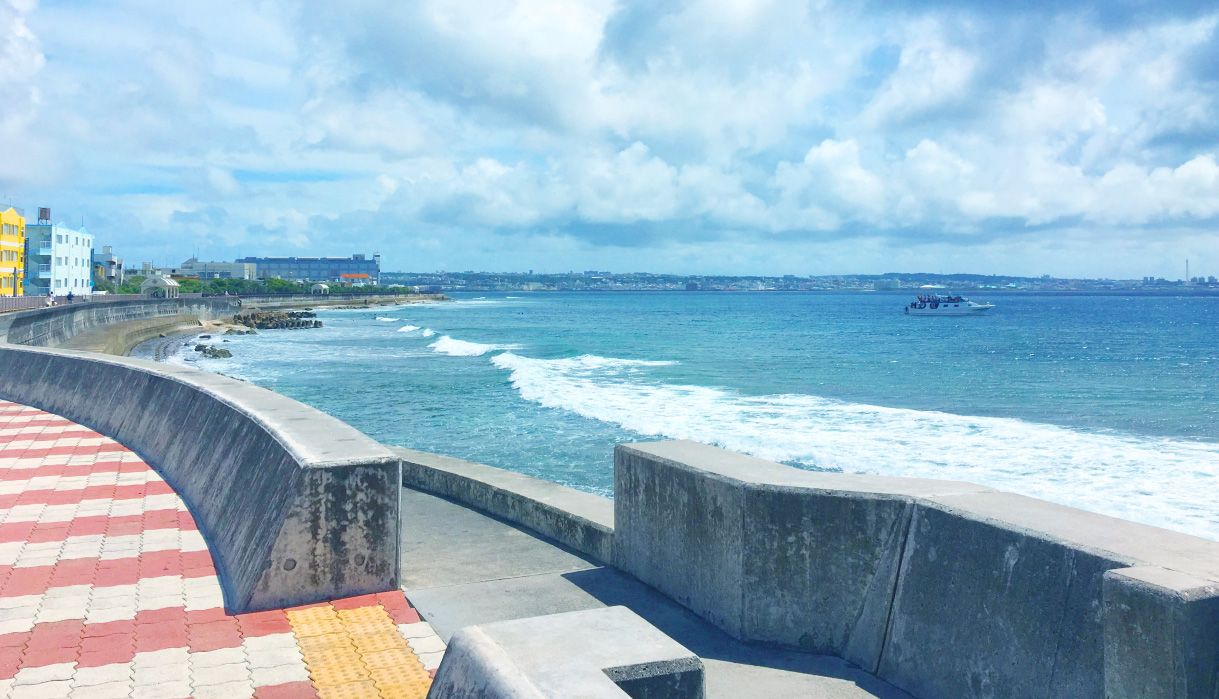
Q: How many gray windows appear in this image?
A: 15